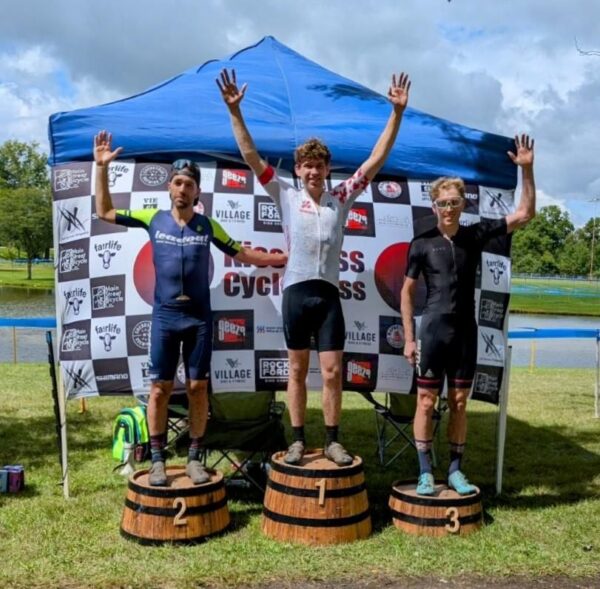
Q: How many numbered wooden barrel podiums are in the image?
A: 3